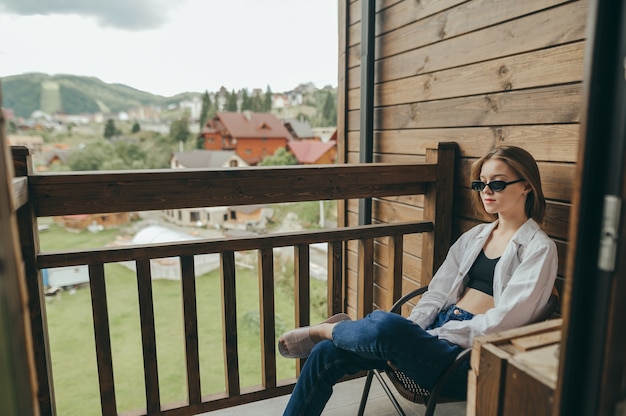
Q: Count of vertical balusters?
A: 9